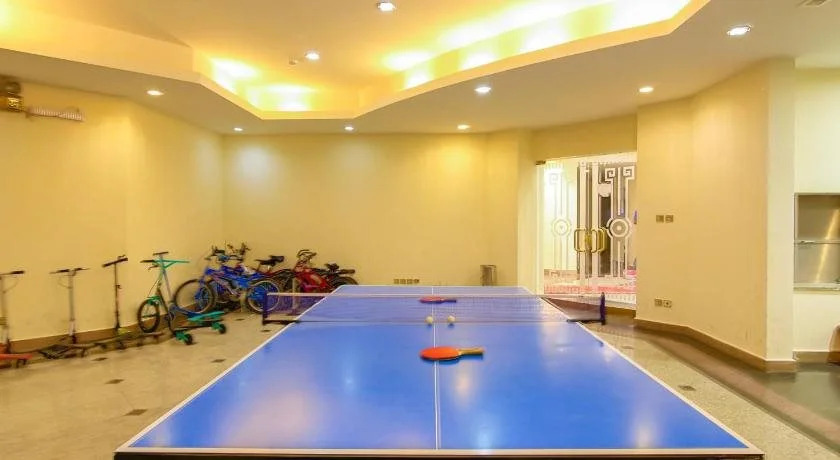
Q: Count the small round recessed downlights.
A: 9